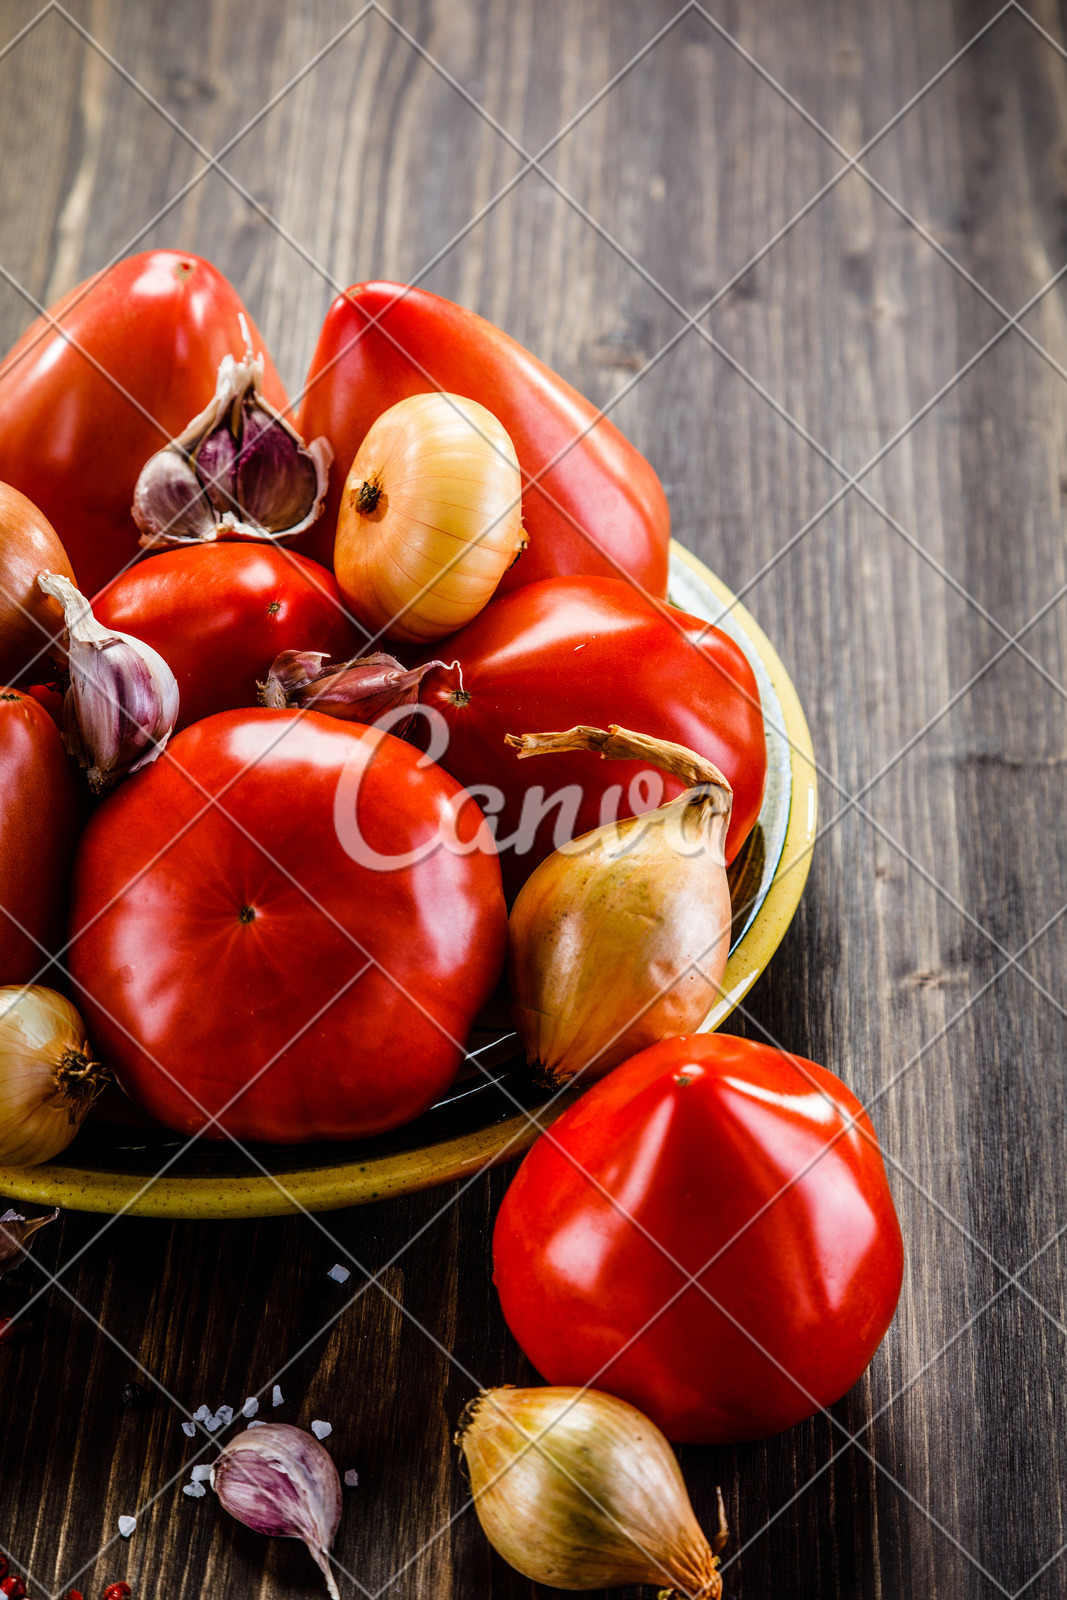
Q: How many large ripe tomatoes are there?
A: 7